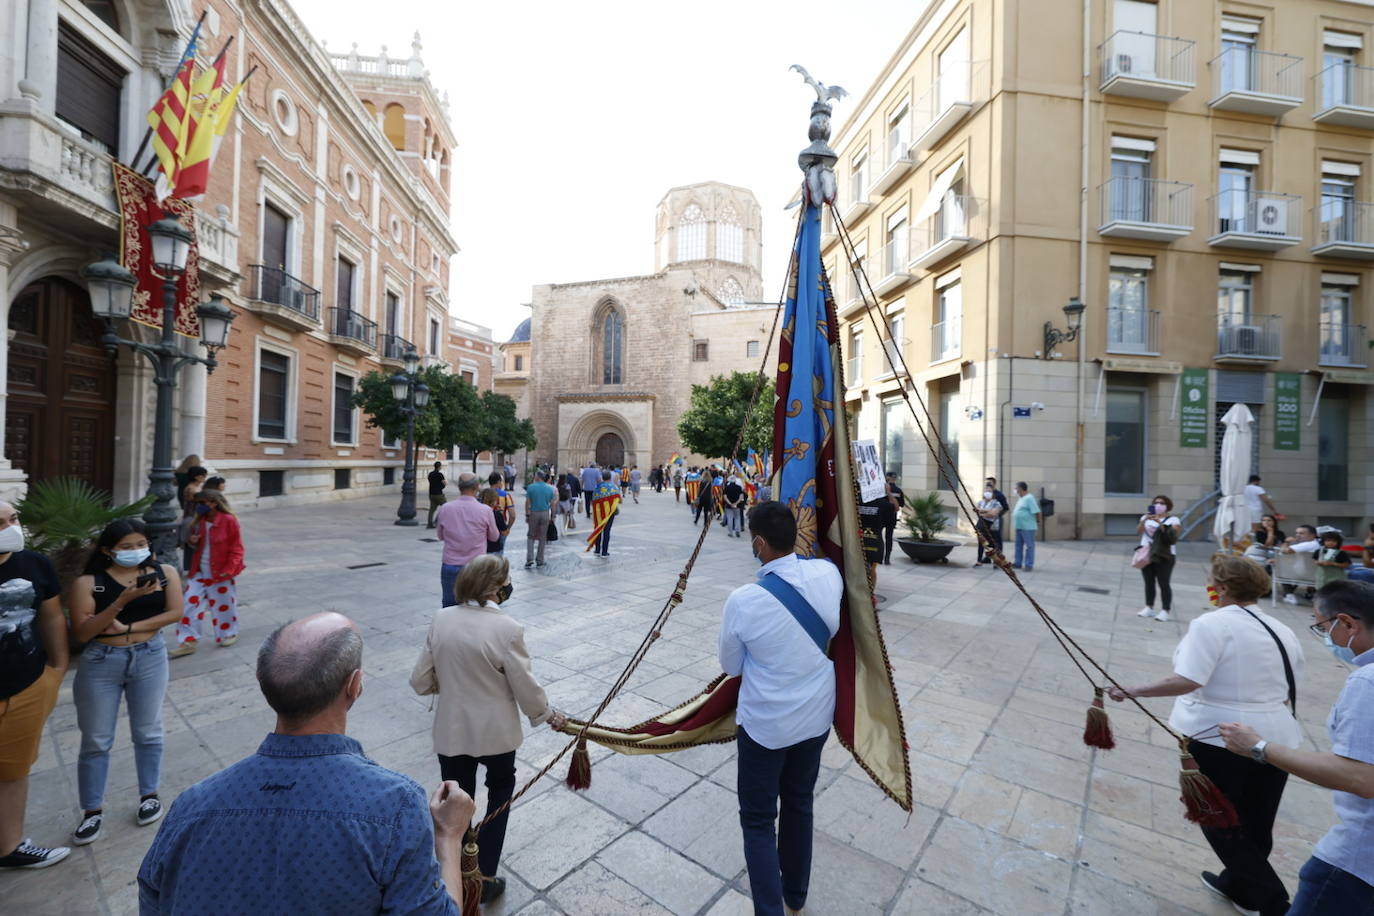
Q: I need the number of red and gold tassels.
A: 4